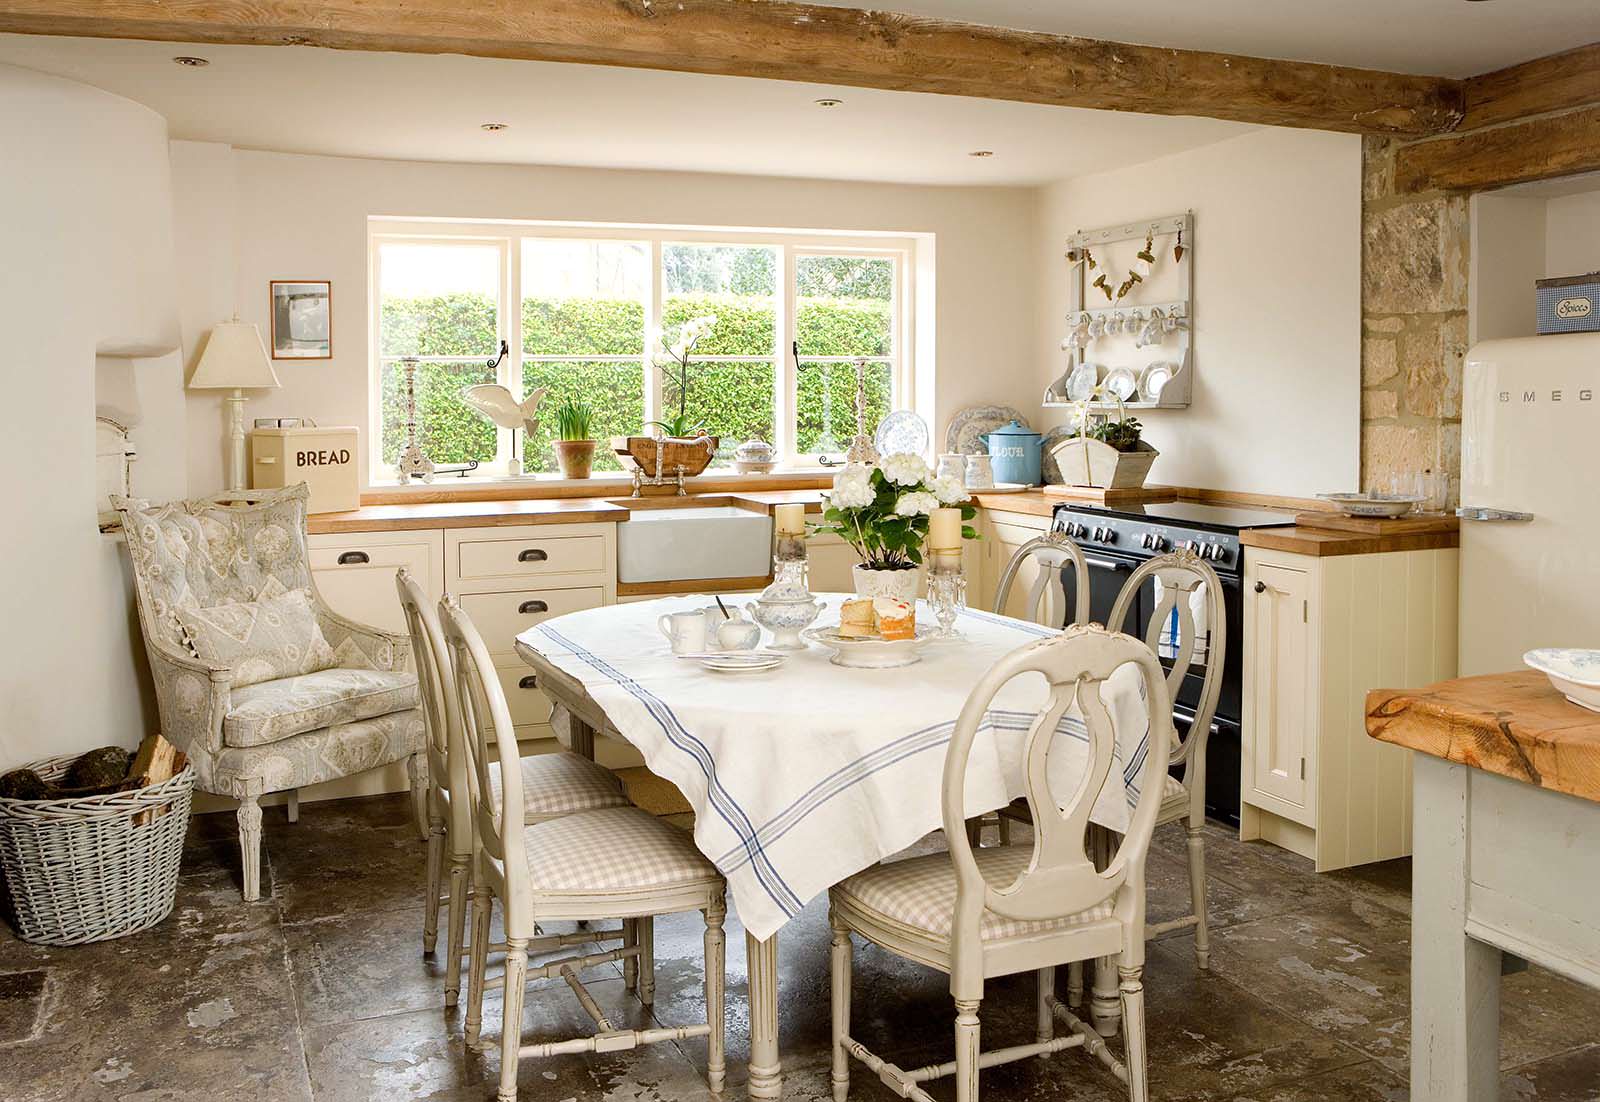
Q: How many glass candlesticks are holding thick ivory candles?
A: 2